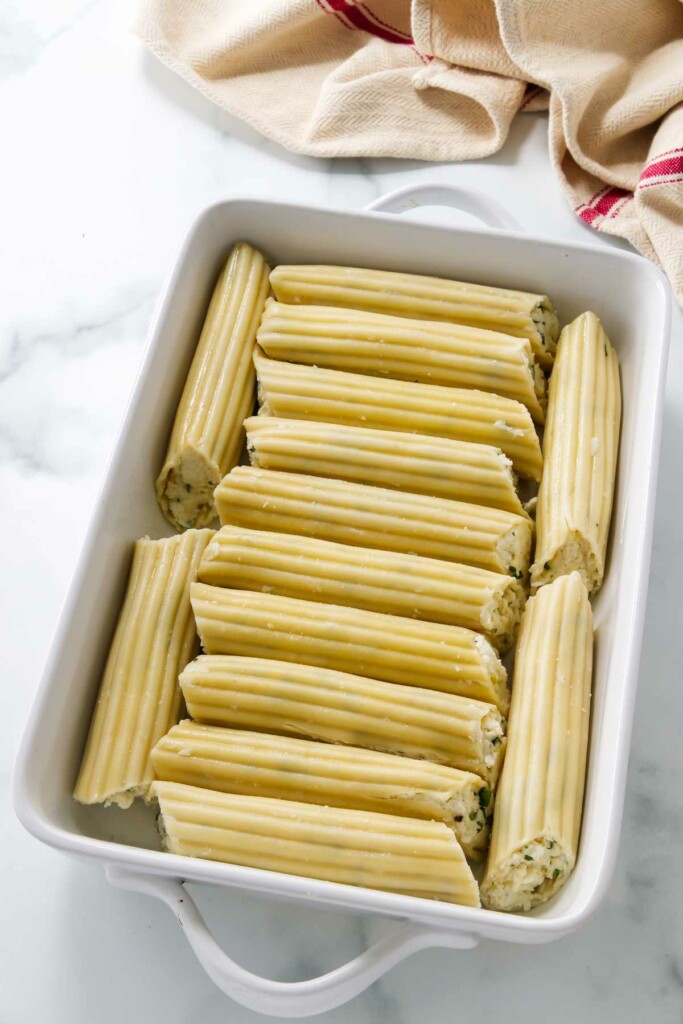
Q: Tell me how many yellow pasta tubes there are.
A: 14